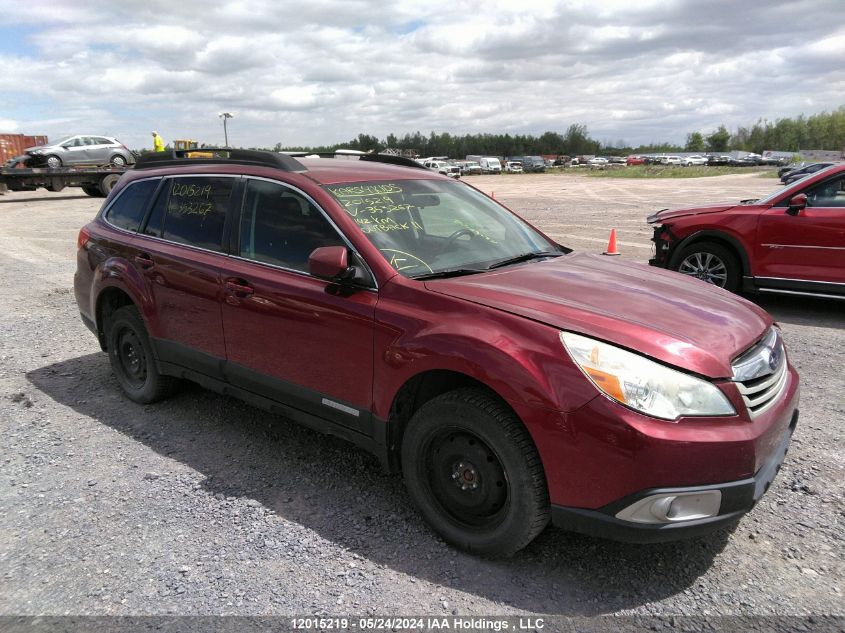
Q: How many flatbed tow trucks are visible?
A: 1